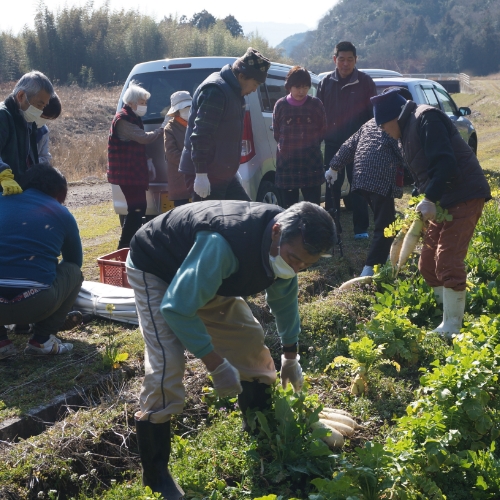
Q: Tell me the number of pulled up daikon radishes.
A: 7